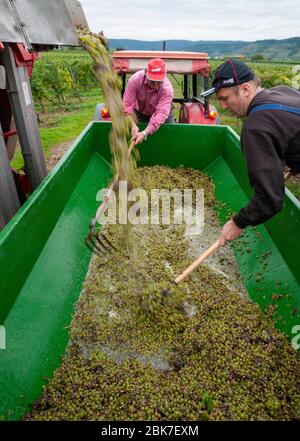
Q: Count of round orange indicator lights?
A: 2